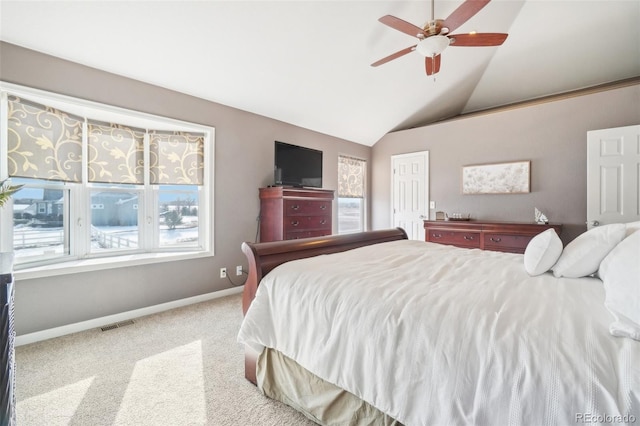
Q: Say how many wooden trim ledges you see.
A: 1